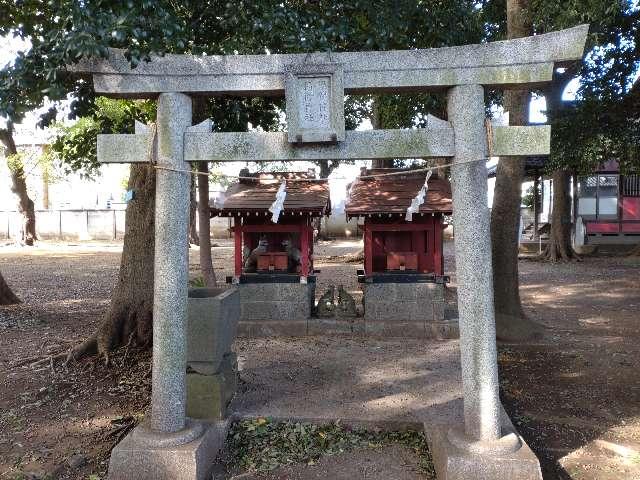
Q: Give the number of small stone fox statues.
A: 4